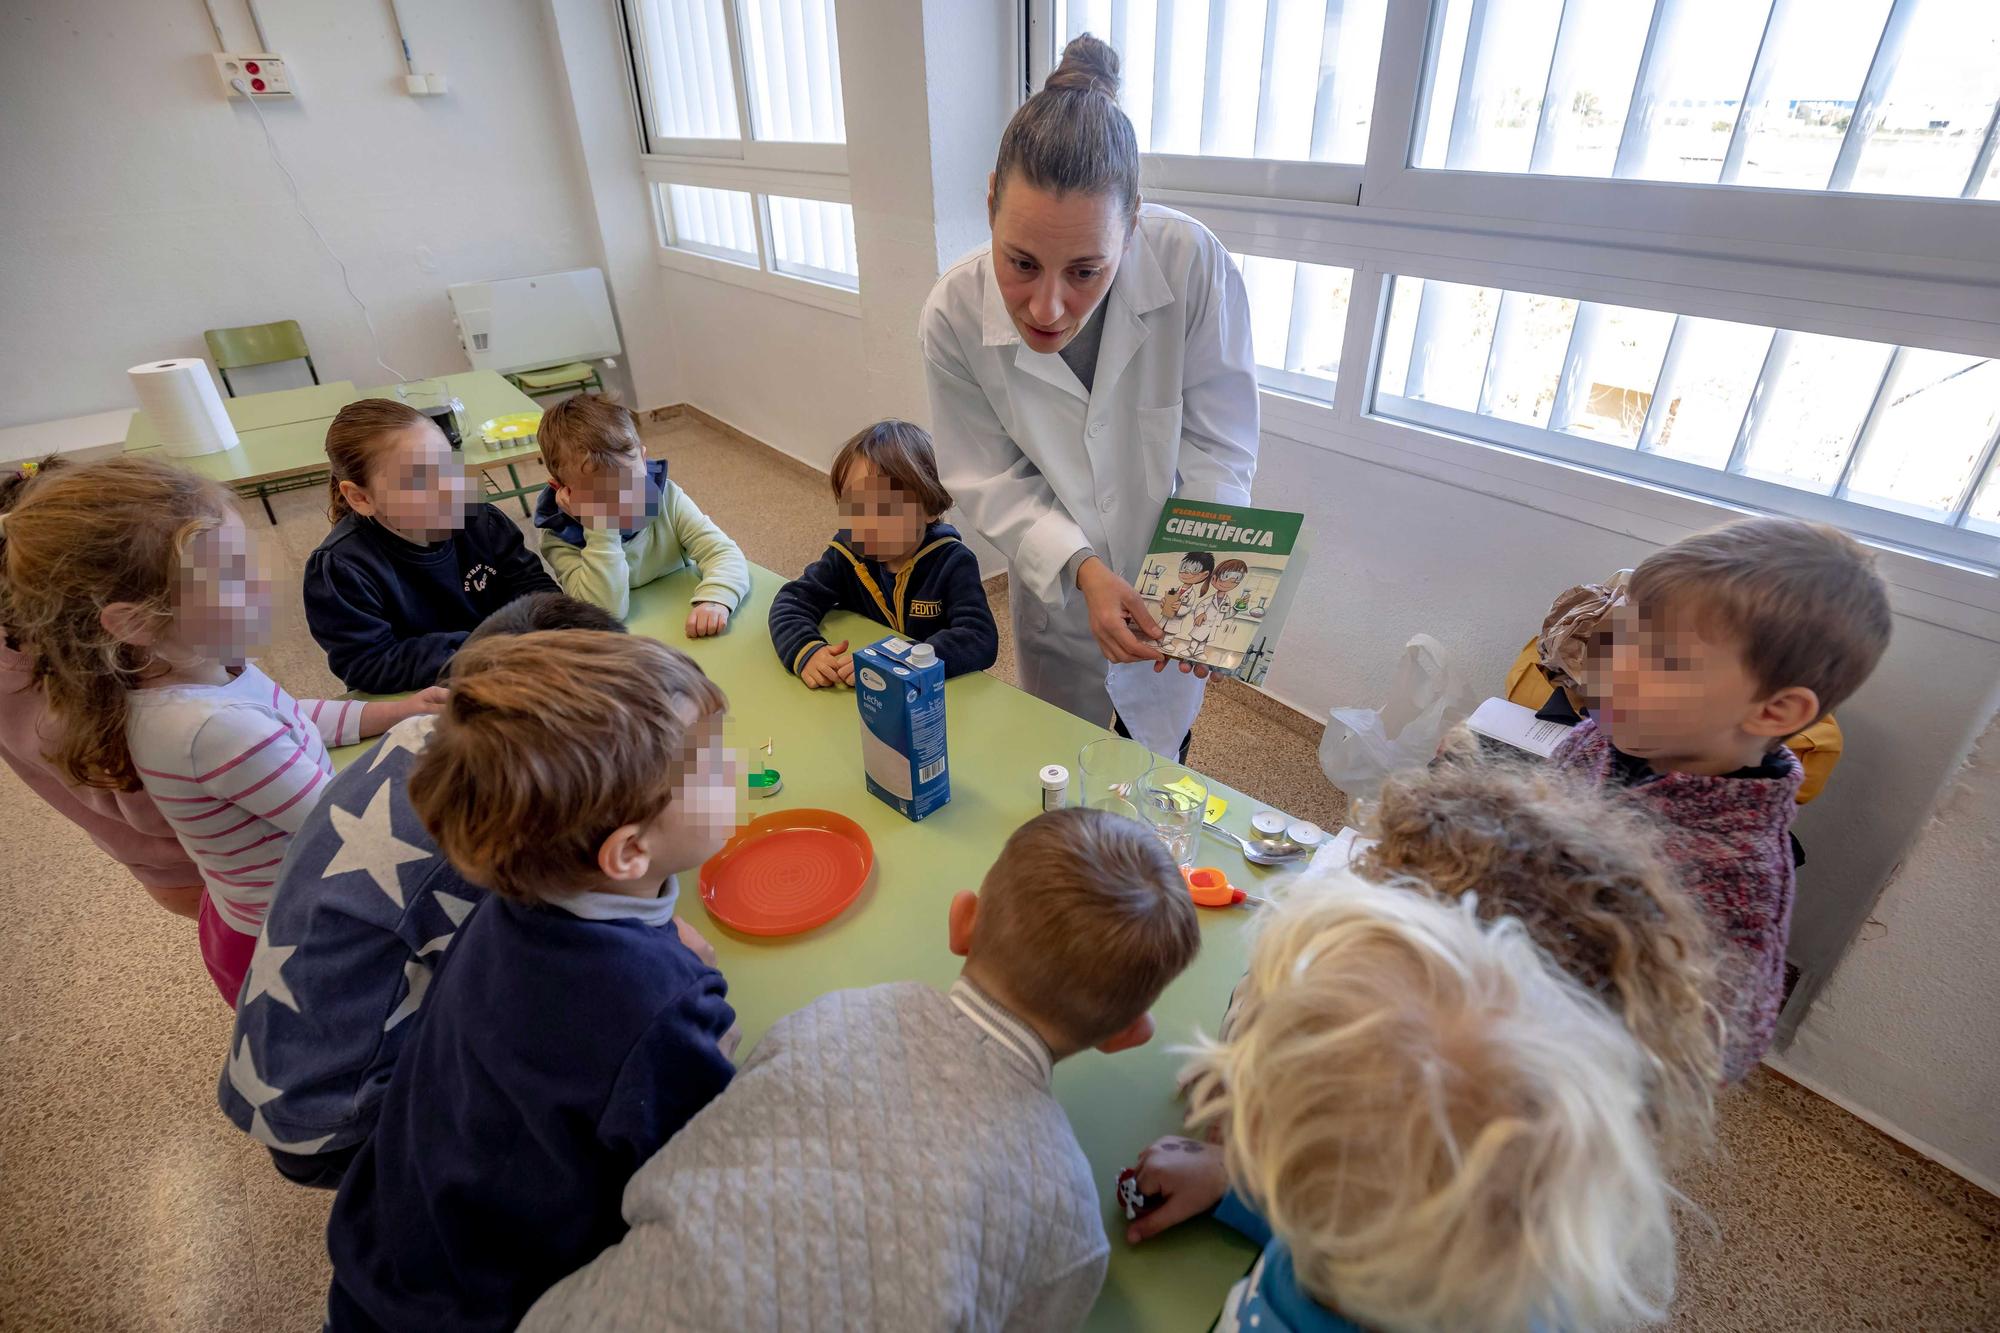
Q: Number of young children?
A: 11